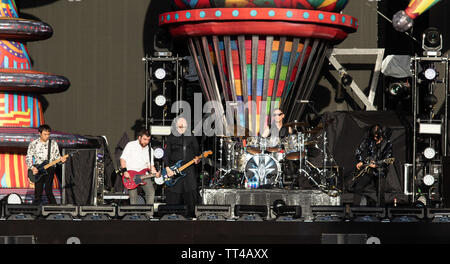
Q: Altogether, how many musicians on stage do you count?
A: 5